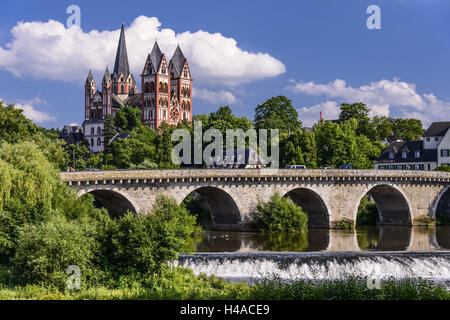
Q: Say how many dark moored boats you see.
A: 0